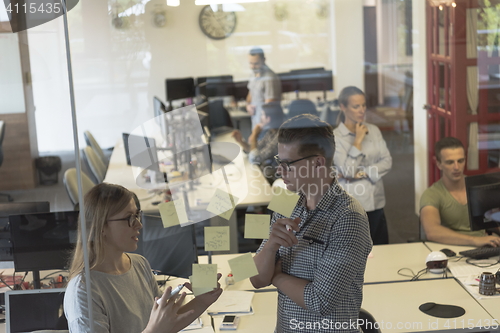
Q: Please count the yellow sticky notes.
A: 7